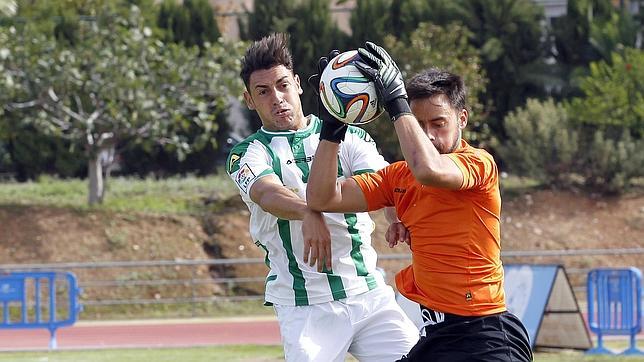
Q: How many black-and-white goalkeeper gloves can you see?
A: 2